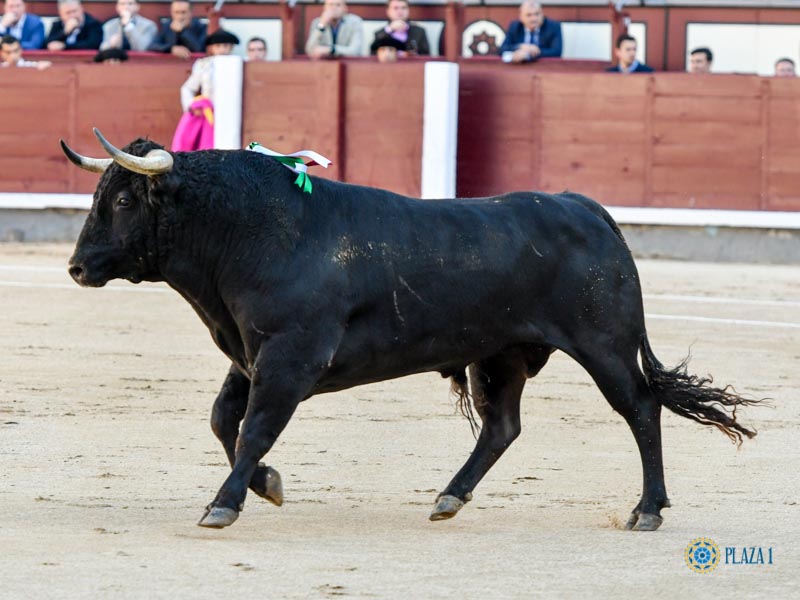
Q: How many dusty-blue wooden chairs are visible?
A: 0